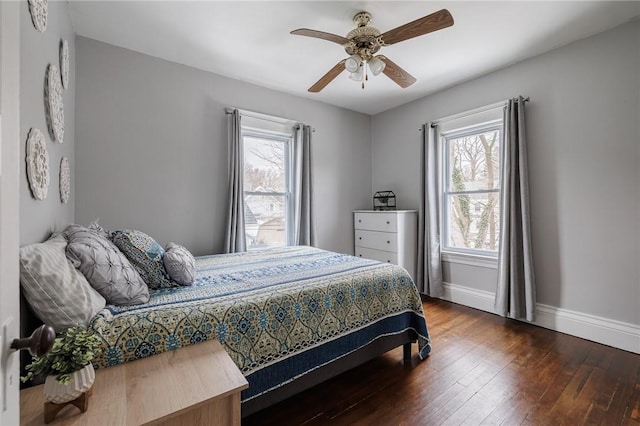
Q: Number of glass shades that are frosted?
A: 3